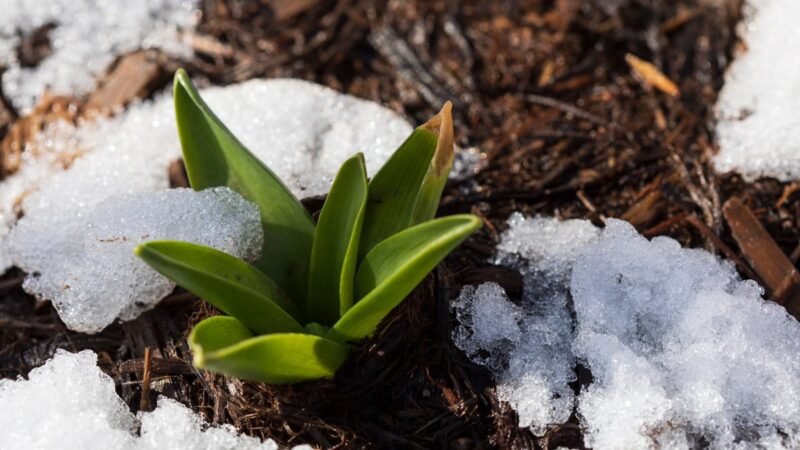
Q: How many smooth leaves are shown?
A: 6